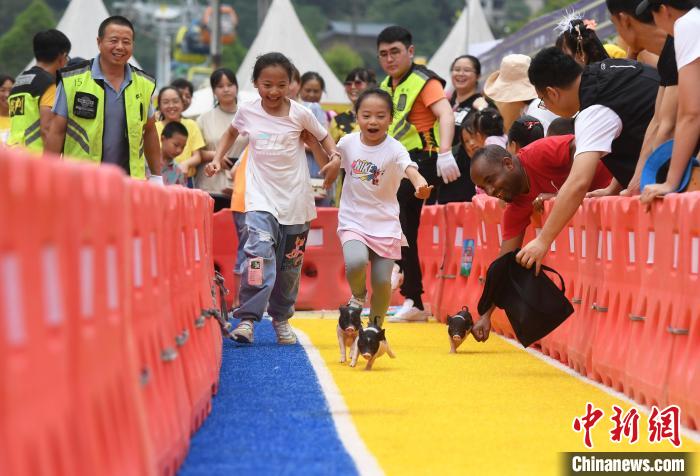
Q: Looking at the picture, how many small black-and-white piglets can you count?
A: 3